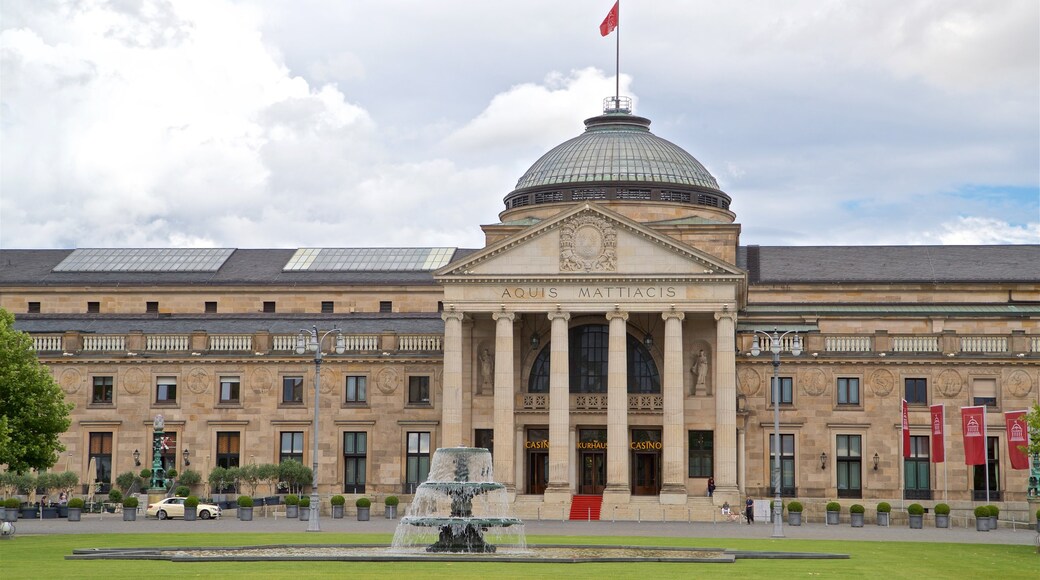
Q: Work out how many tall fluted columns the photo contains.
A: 6